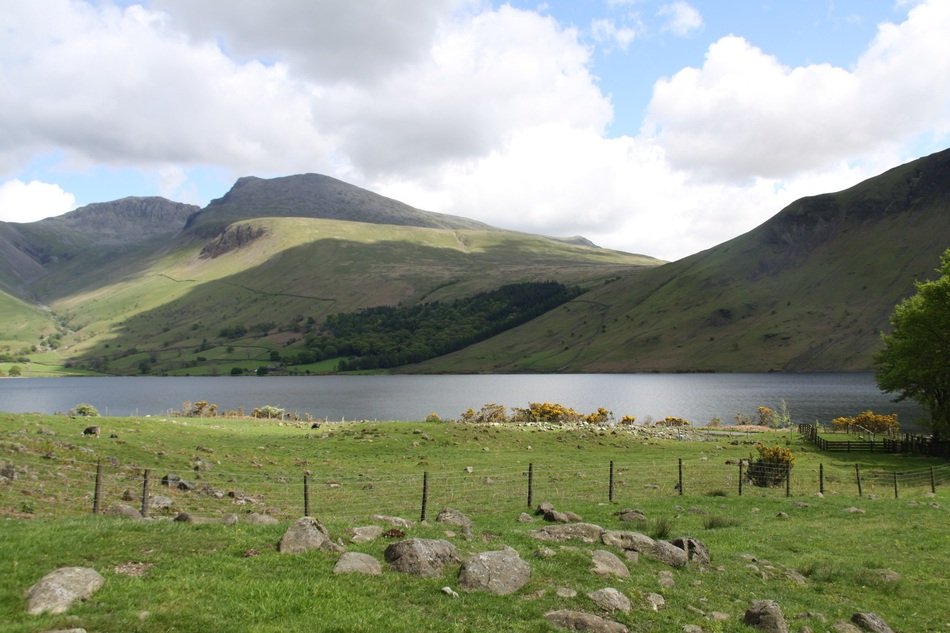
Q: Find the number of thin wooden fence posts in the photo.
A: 13